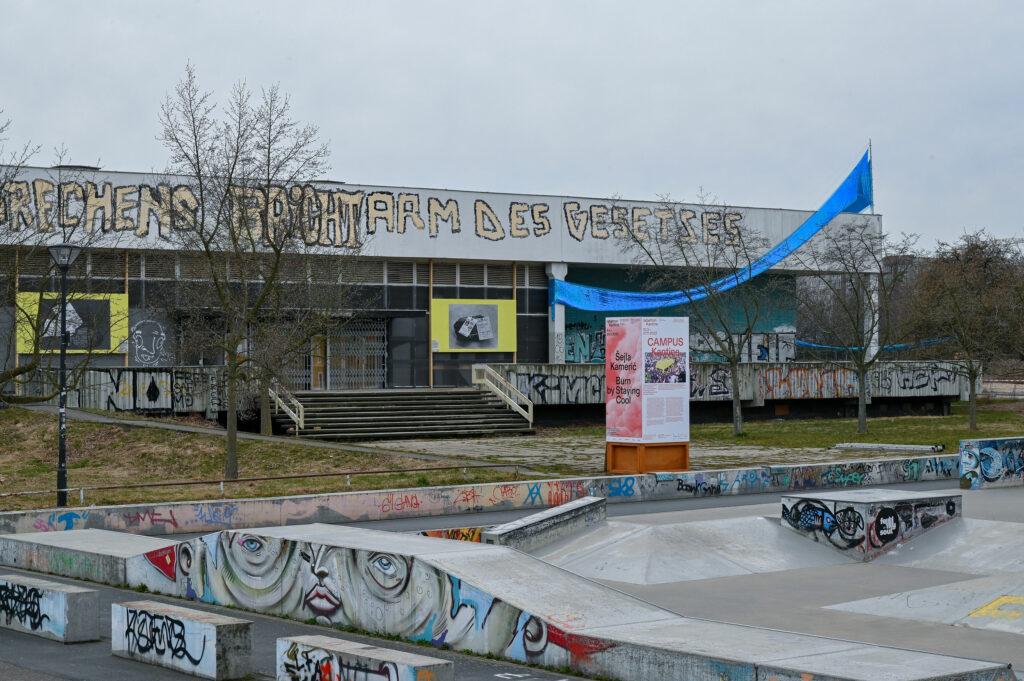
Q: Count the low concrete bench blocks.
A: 3